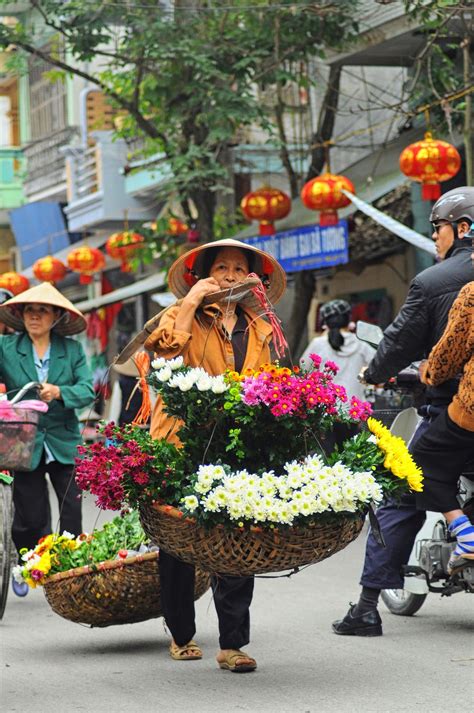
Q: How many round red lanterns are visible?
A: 8